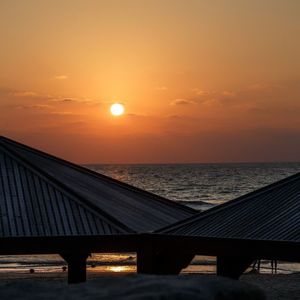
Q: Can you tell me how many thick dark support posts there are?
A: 3